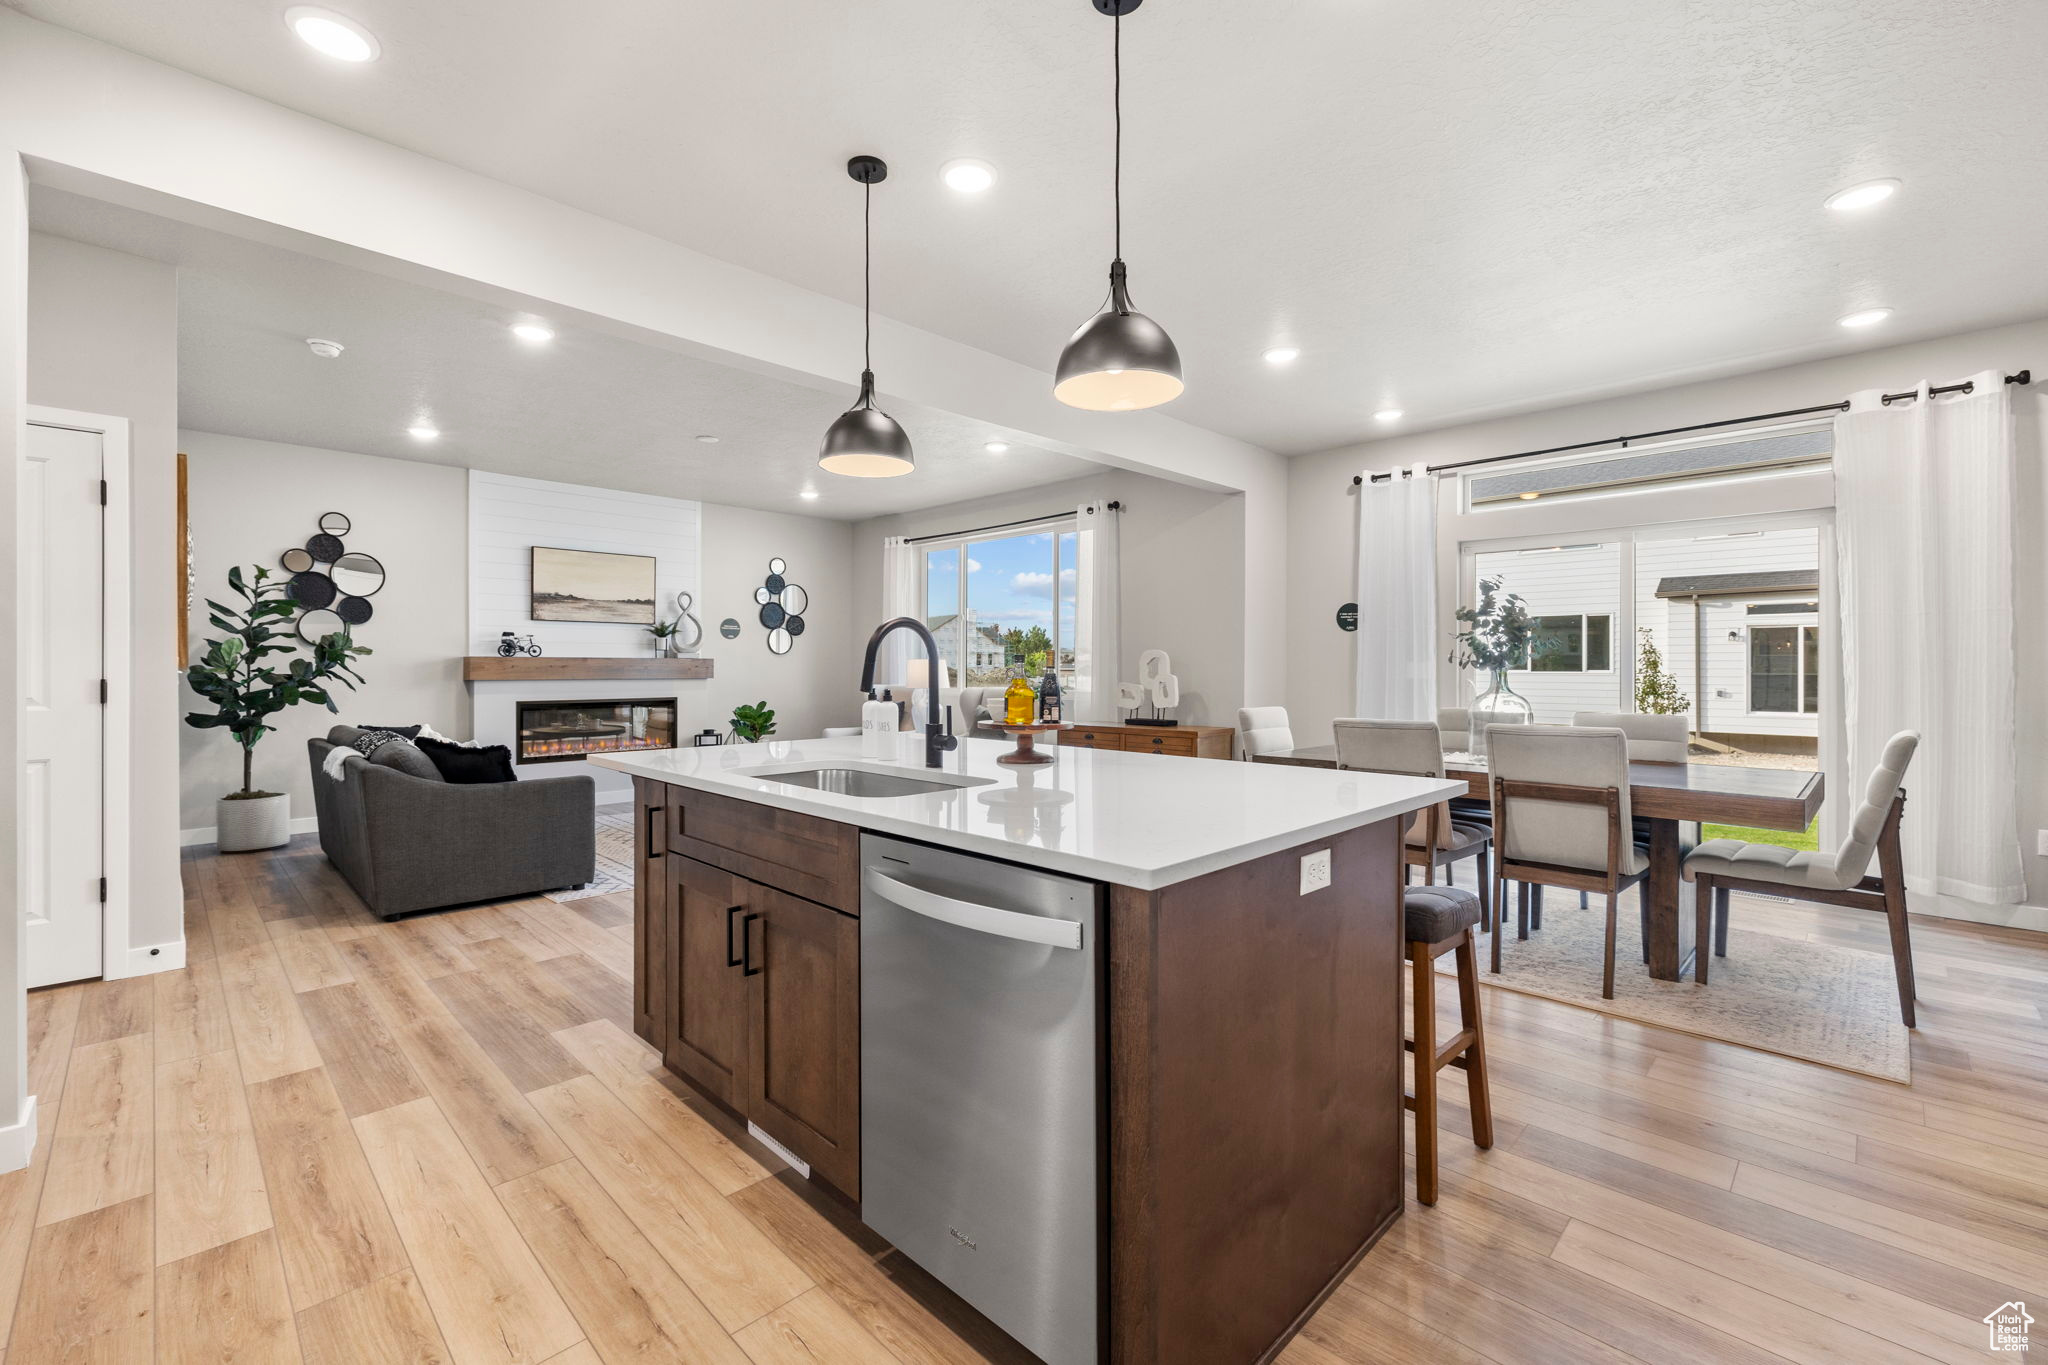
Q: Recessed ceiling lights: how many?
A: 10